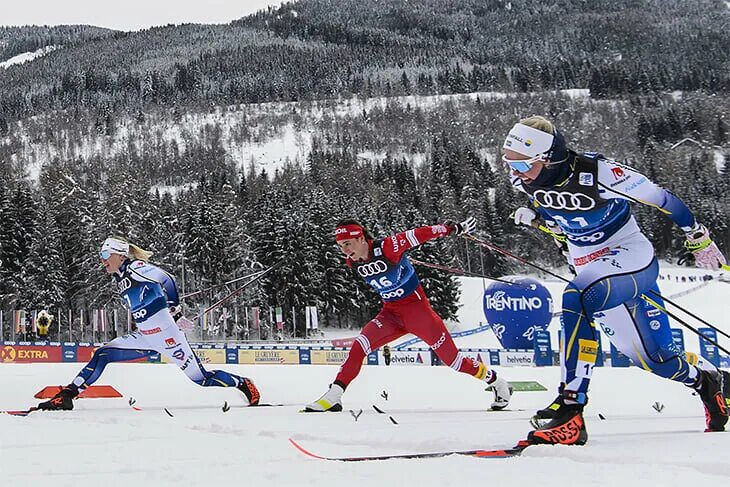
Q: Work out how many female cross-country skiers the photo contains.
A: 3